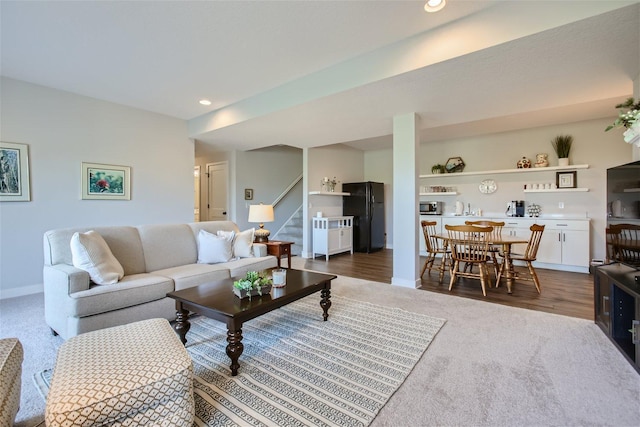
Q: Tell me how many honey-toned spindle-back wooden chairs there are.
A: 4